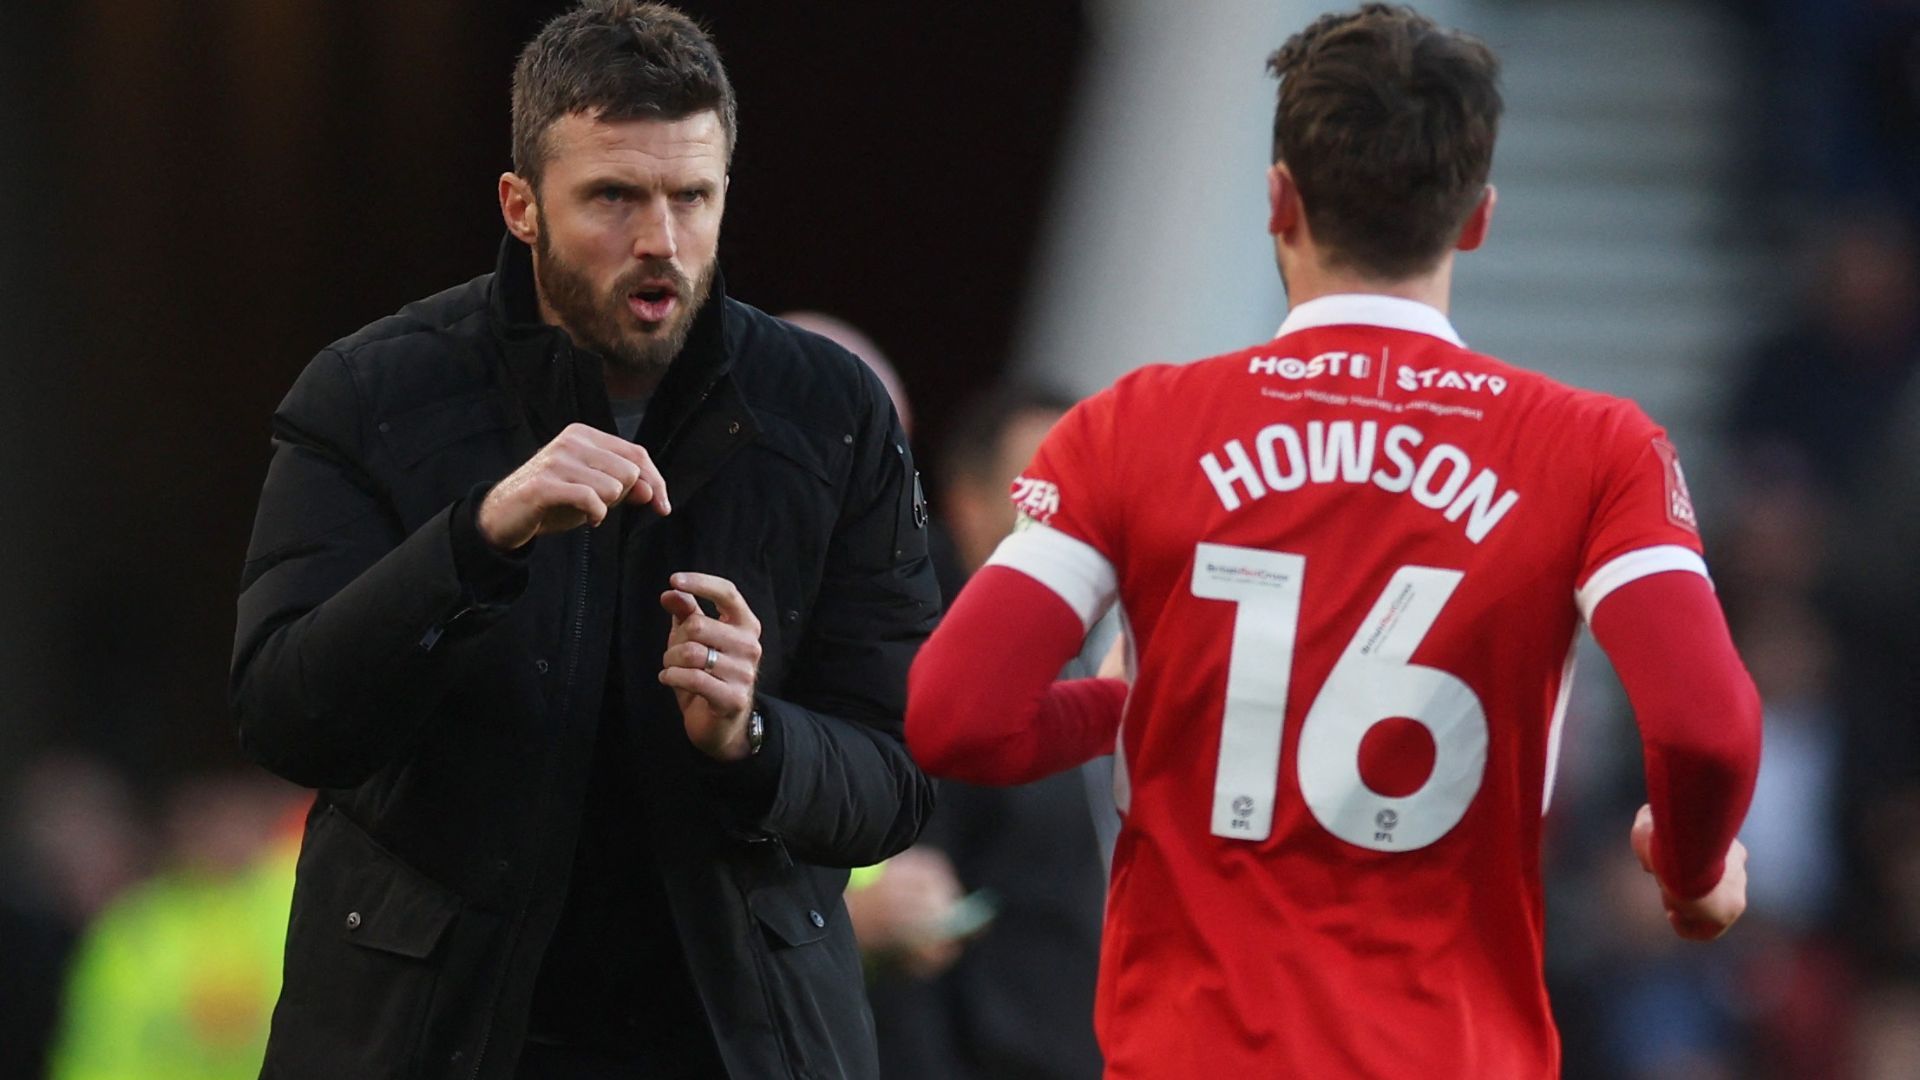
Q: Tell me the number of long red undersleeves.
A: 2